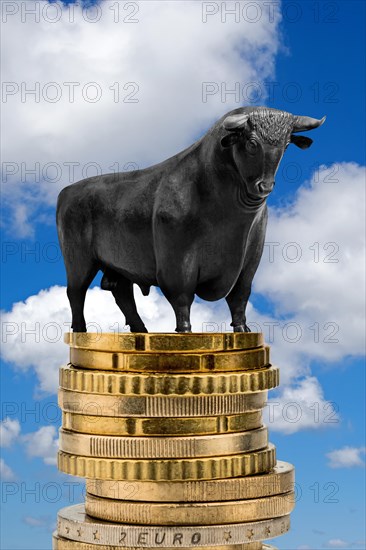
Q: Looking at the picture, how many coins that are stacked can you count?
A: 11